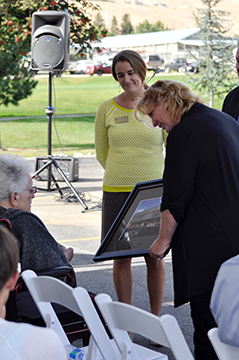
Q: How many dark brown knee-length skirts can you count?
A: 1